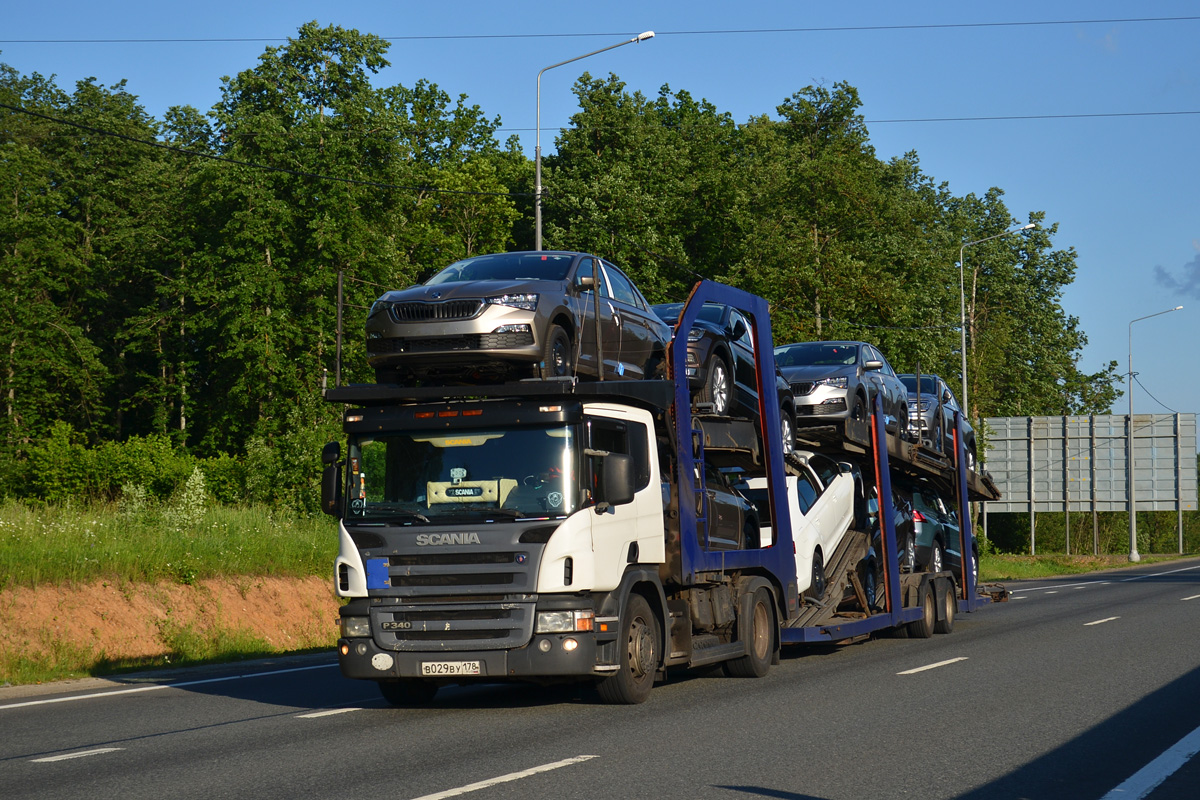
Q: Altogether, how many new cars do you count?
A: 8